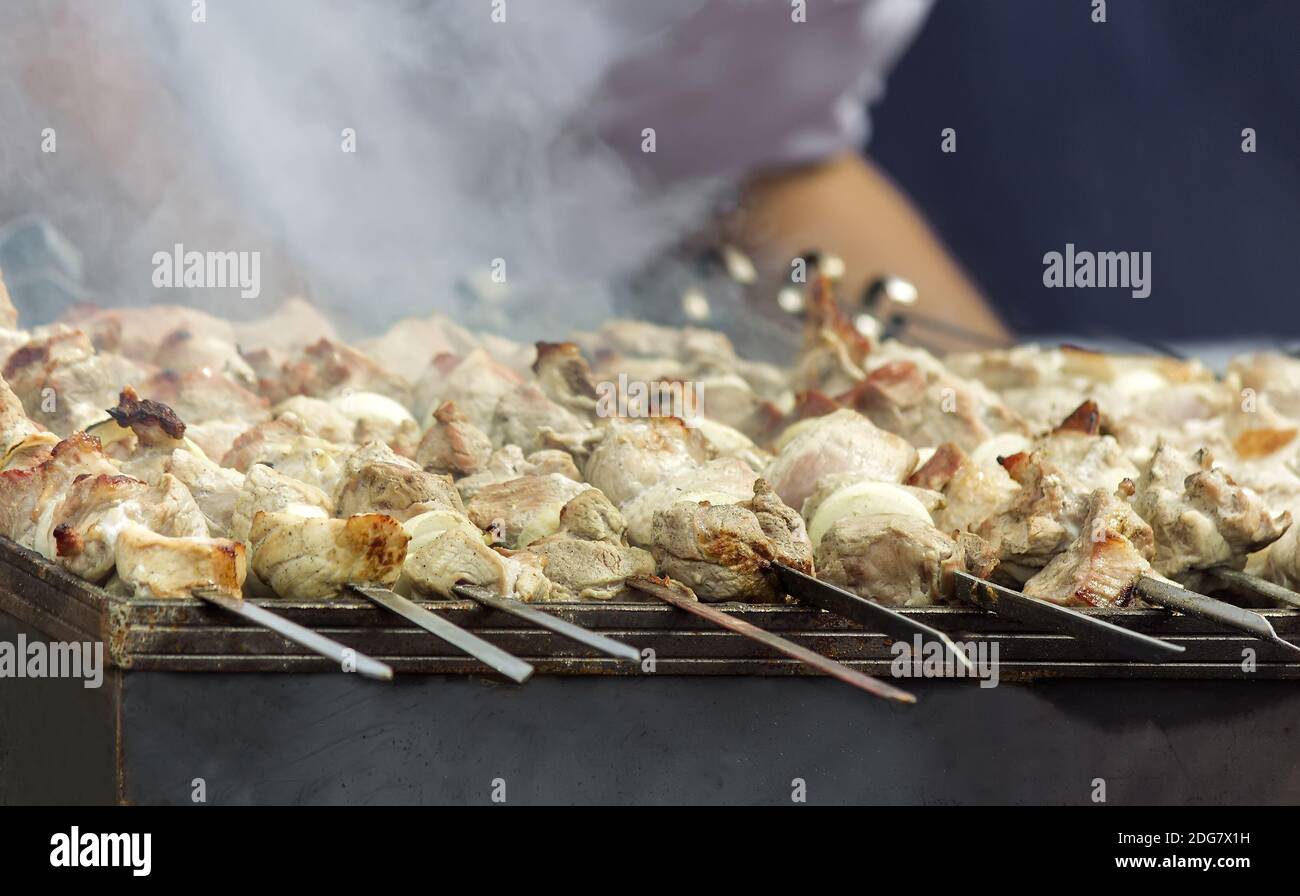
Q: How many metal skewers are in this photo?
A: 8